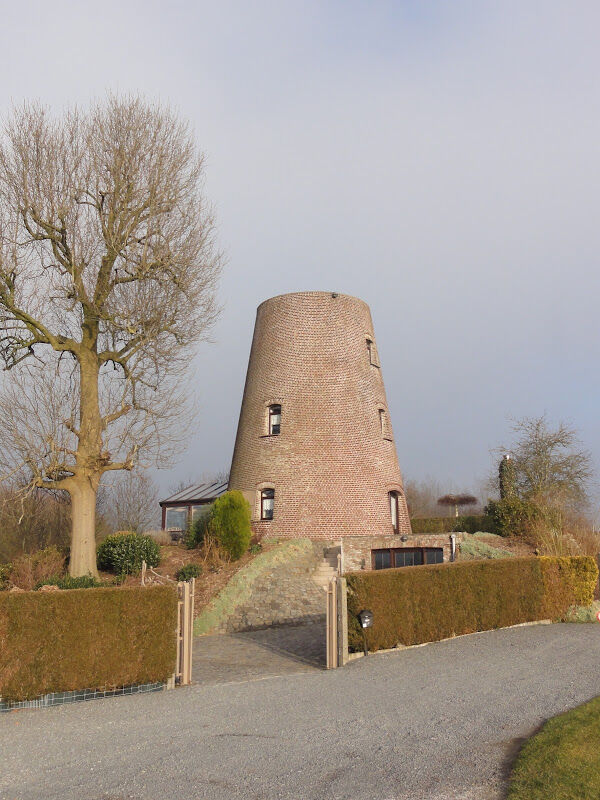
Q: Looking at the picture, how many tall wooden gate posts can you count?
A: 2